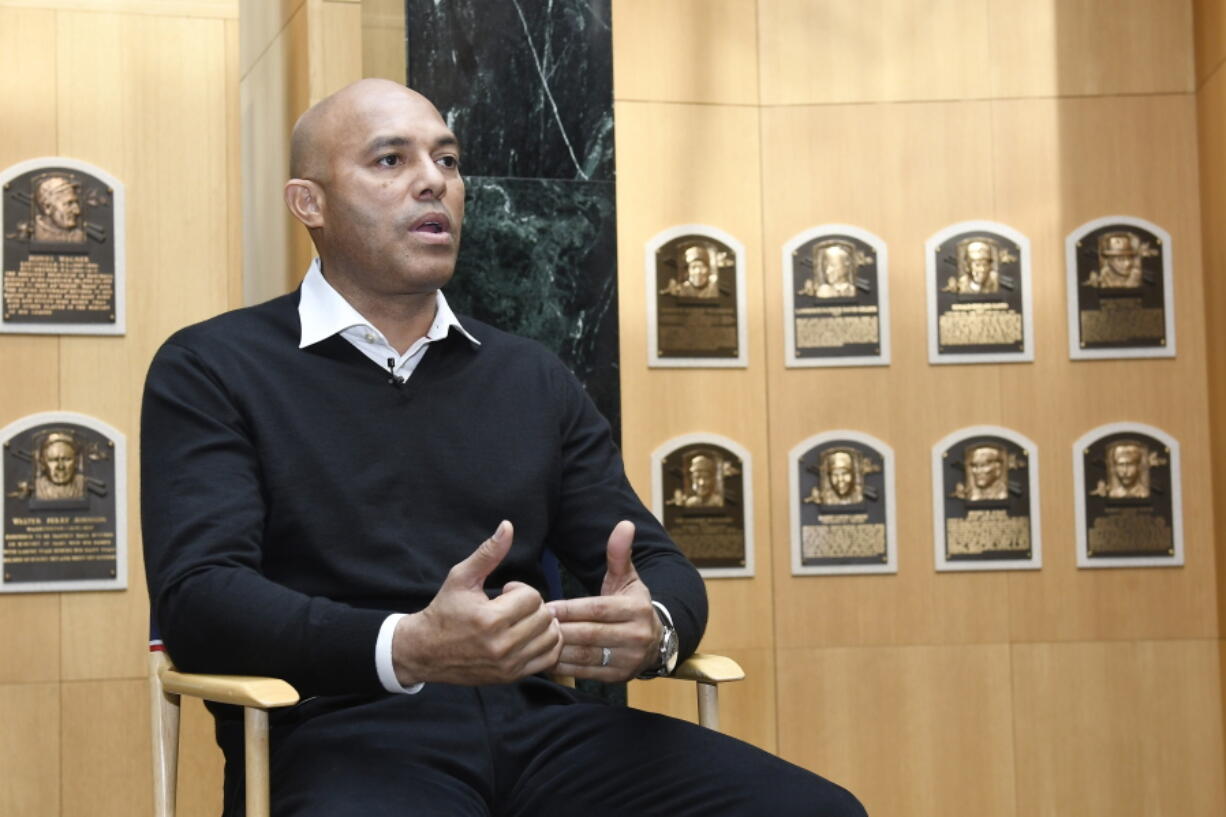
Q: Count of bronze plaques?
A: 10